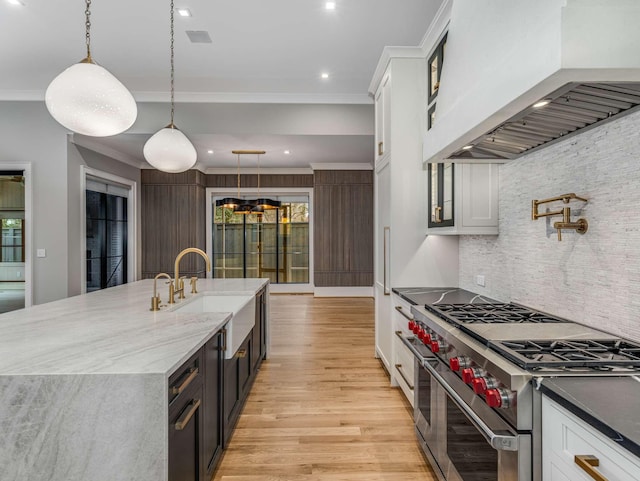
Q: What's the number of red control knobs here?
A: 9